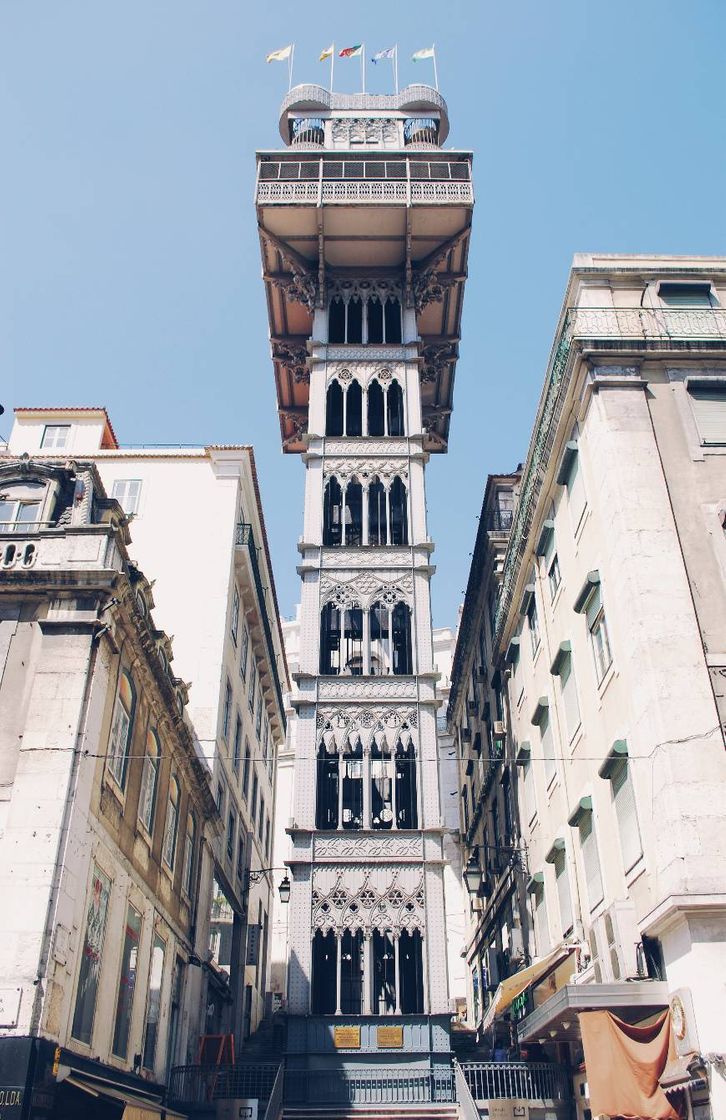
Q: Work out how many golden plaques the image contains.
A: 2